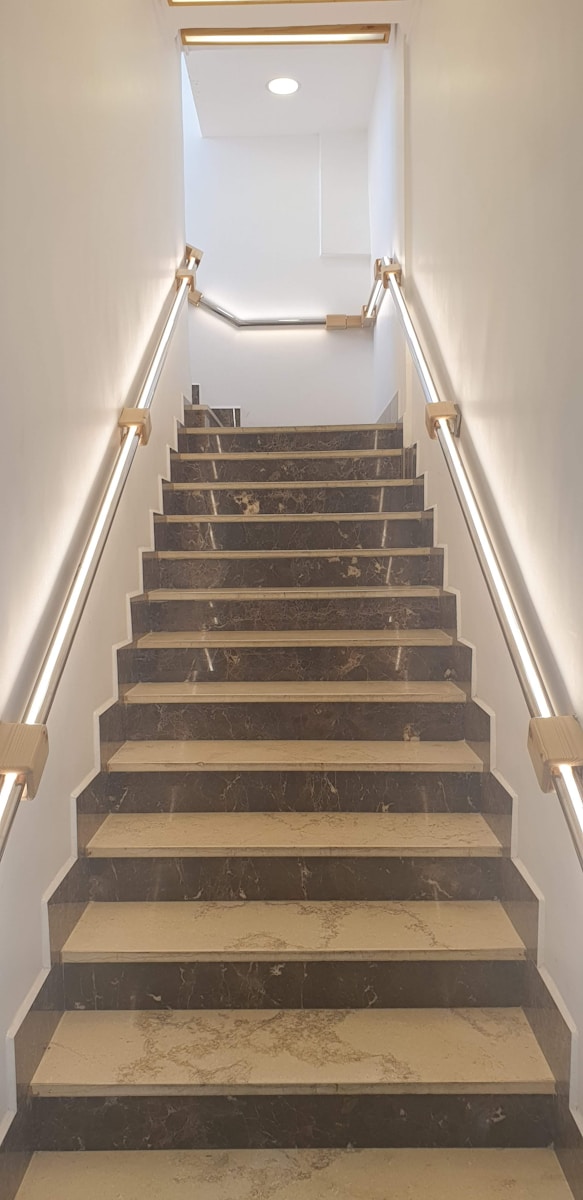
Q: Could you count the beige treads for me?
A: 13